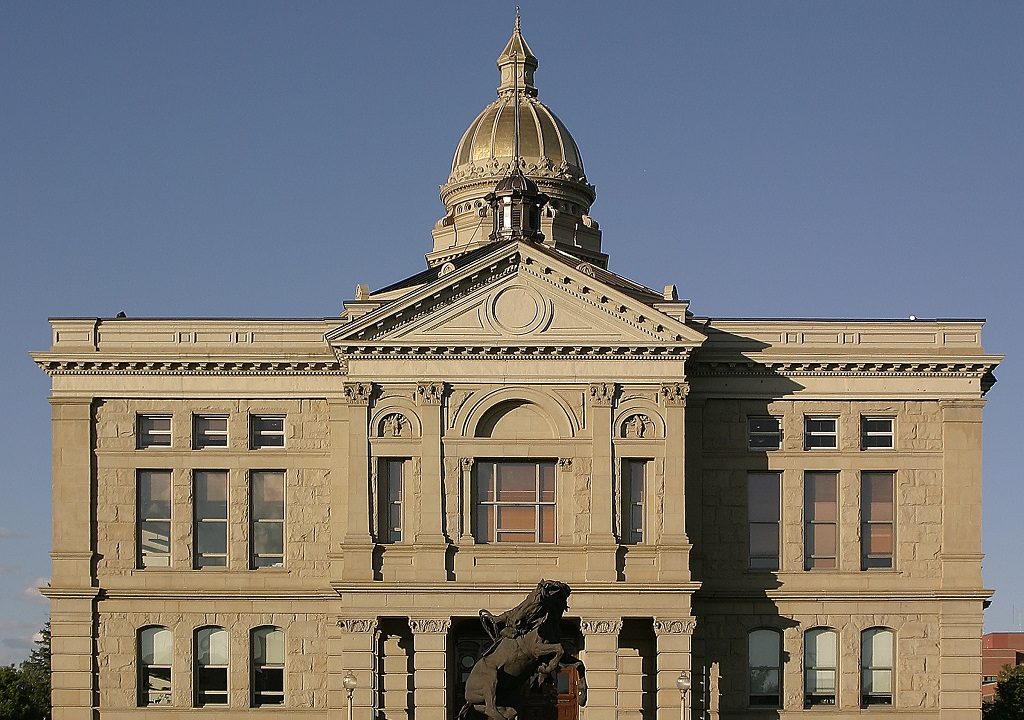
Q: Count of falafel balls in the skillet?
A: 0